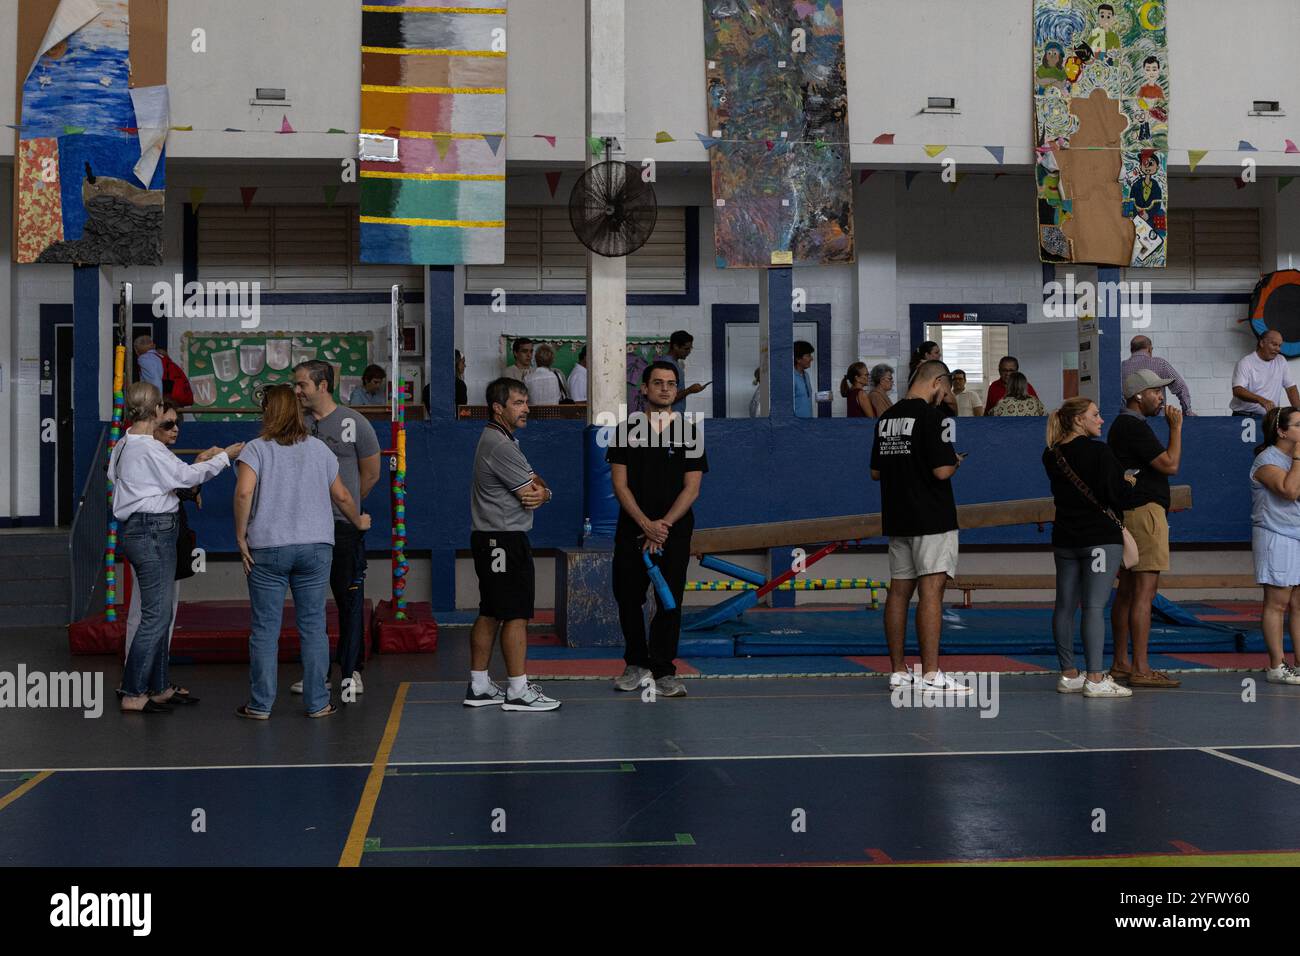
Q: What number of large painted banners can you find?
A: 4